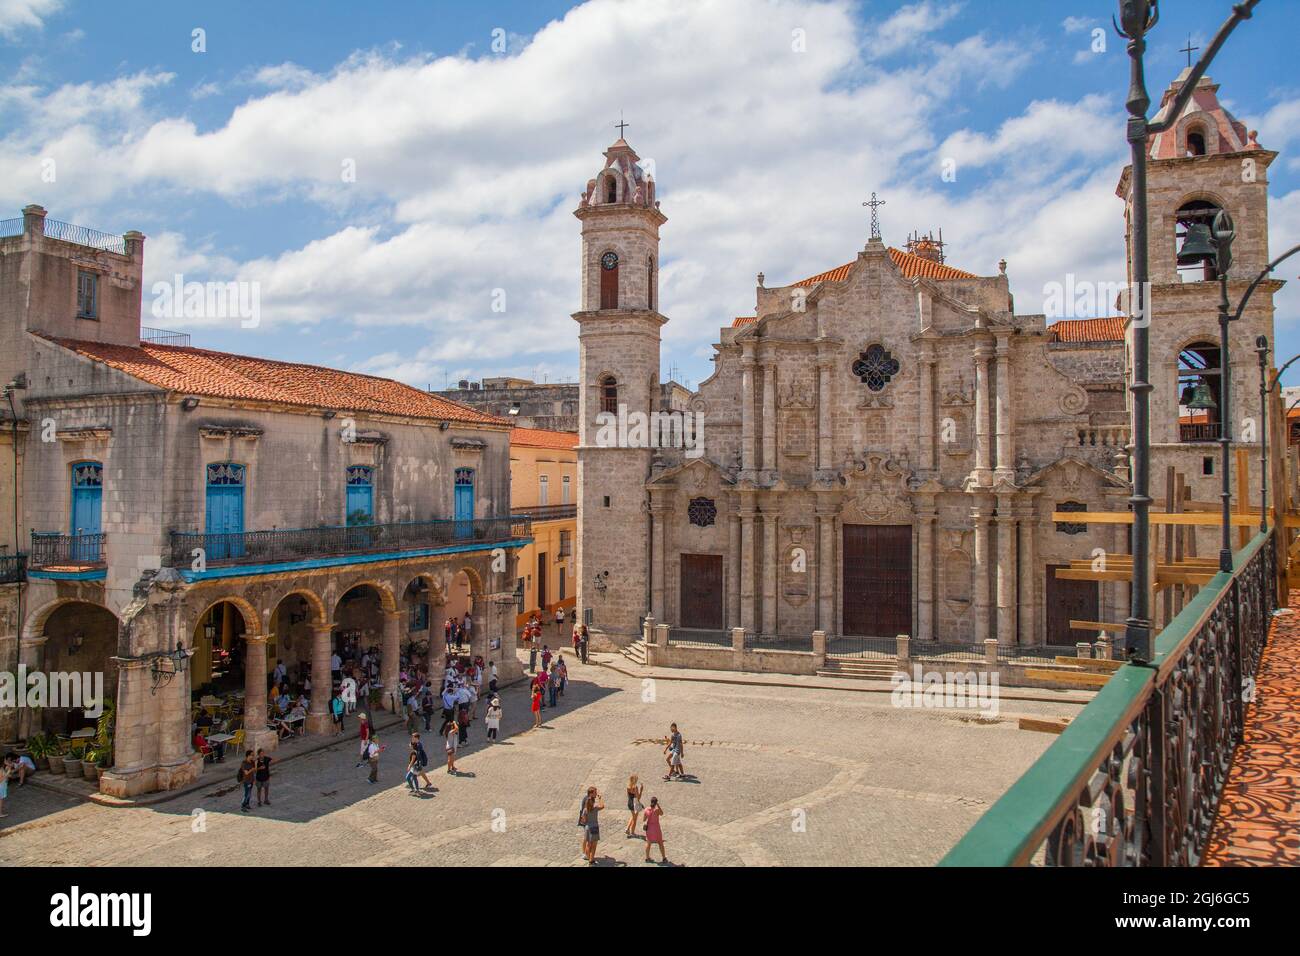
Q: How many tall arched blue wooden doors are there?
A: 4